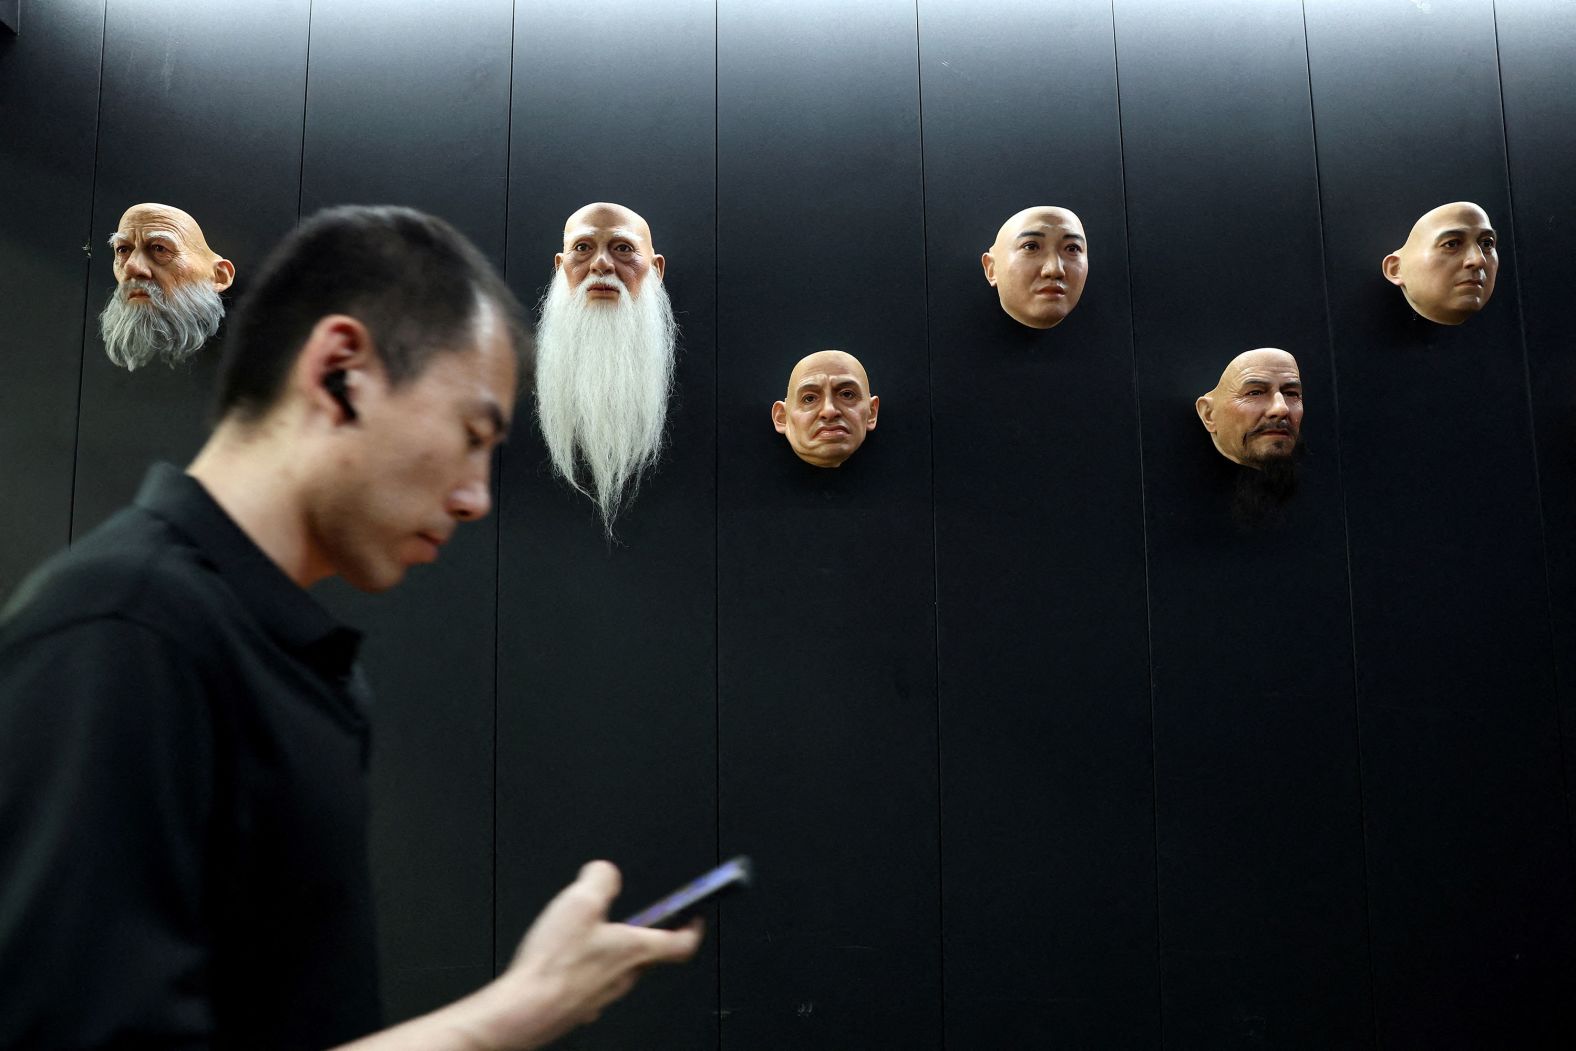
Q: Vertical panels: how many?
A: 9